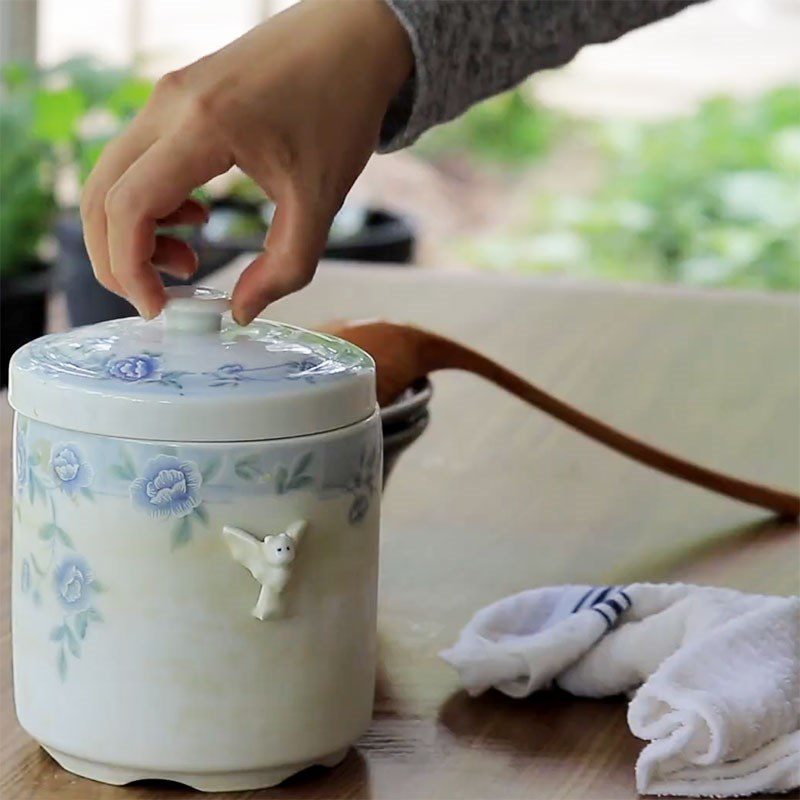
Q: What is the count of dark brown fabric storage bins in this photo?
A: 0